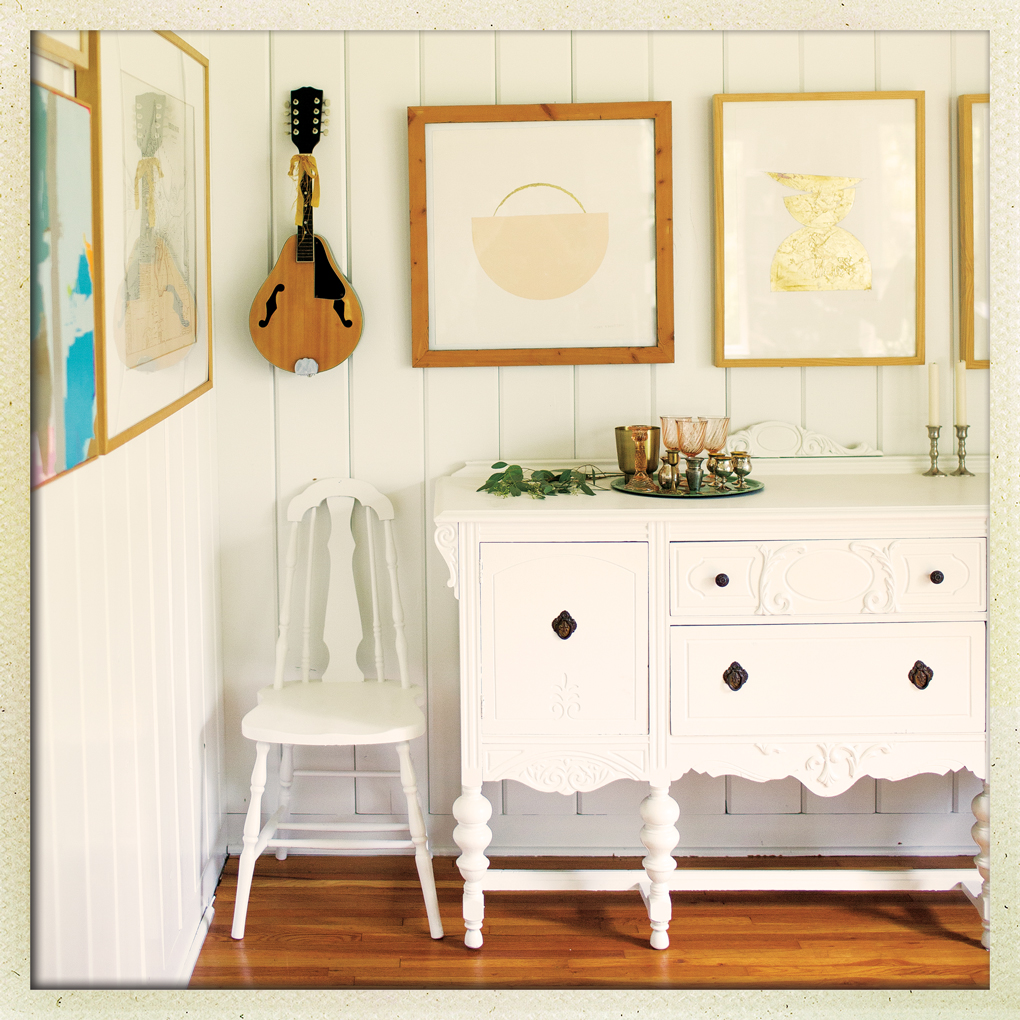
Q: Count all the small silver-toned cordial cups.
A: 4